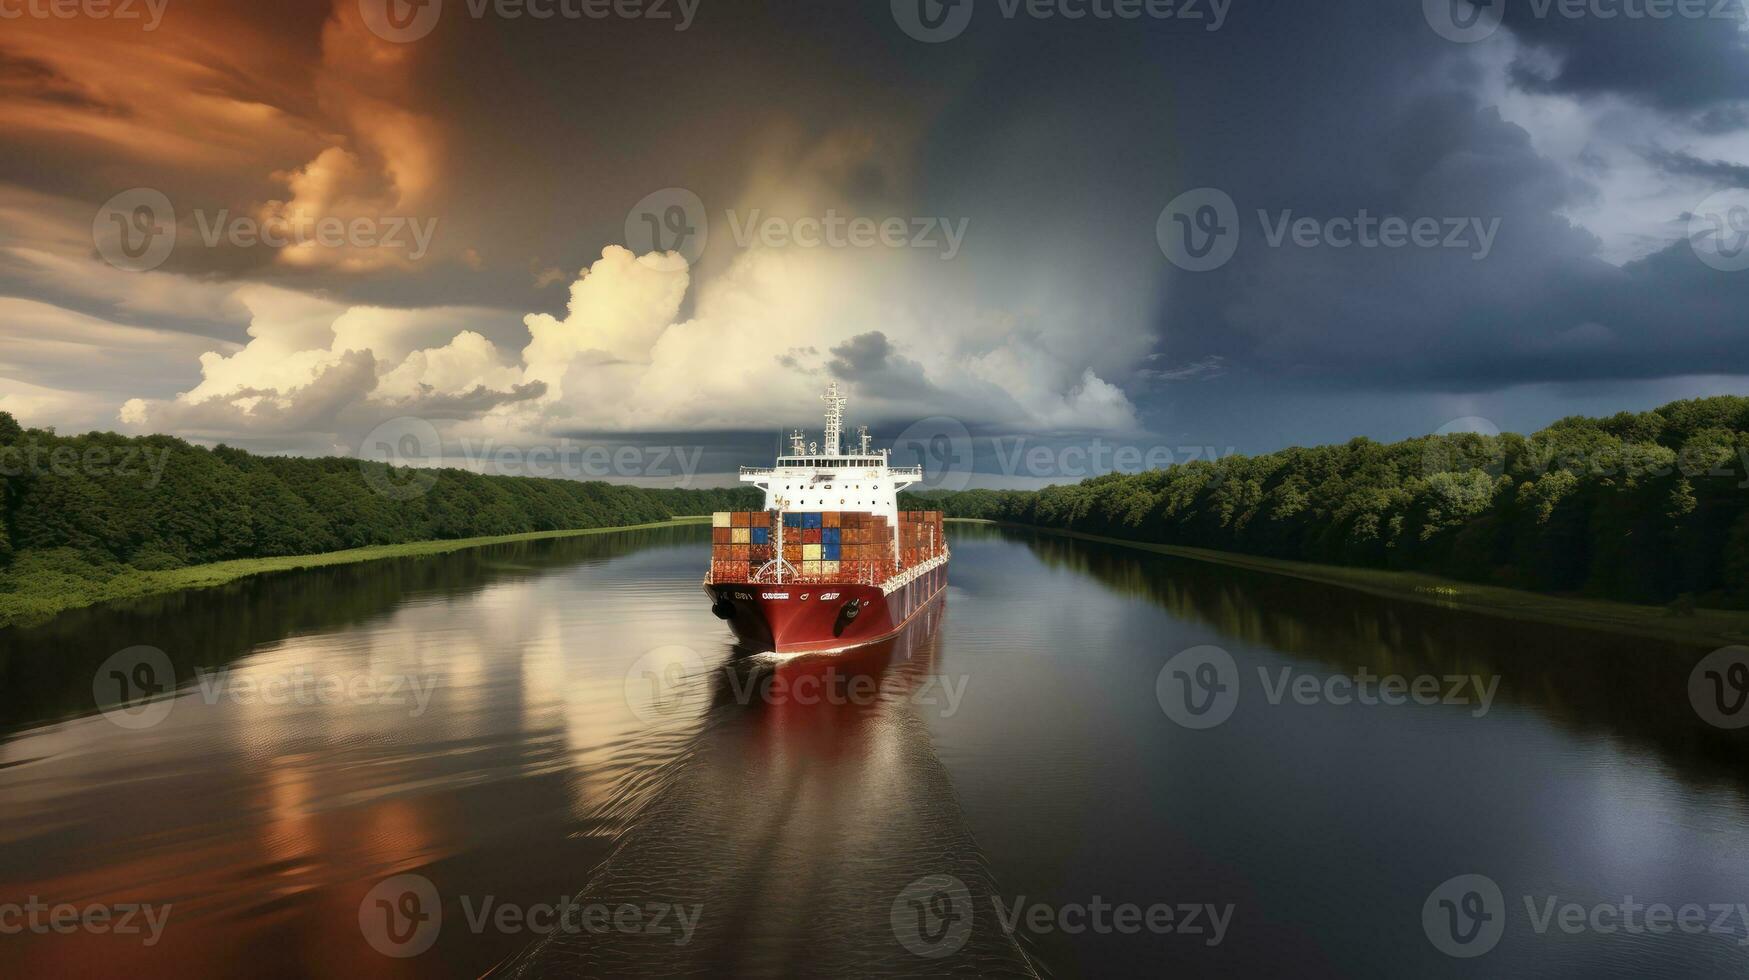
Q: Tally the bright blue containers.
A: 5